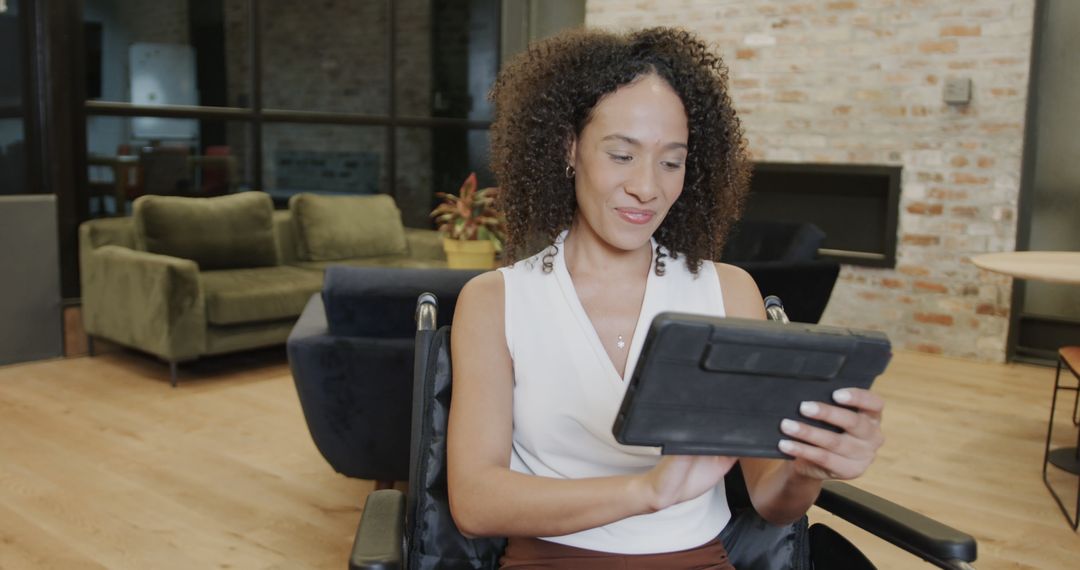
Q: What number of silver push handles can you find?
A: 2